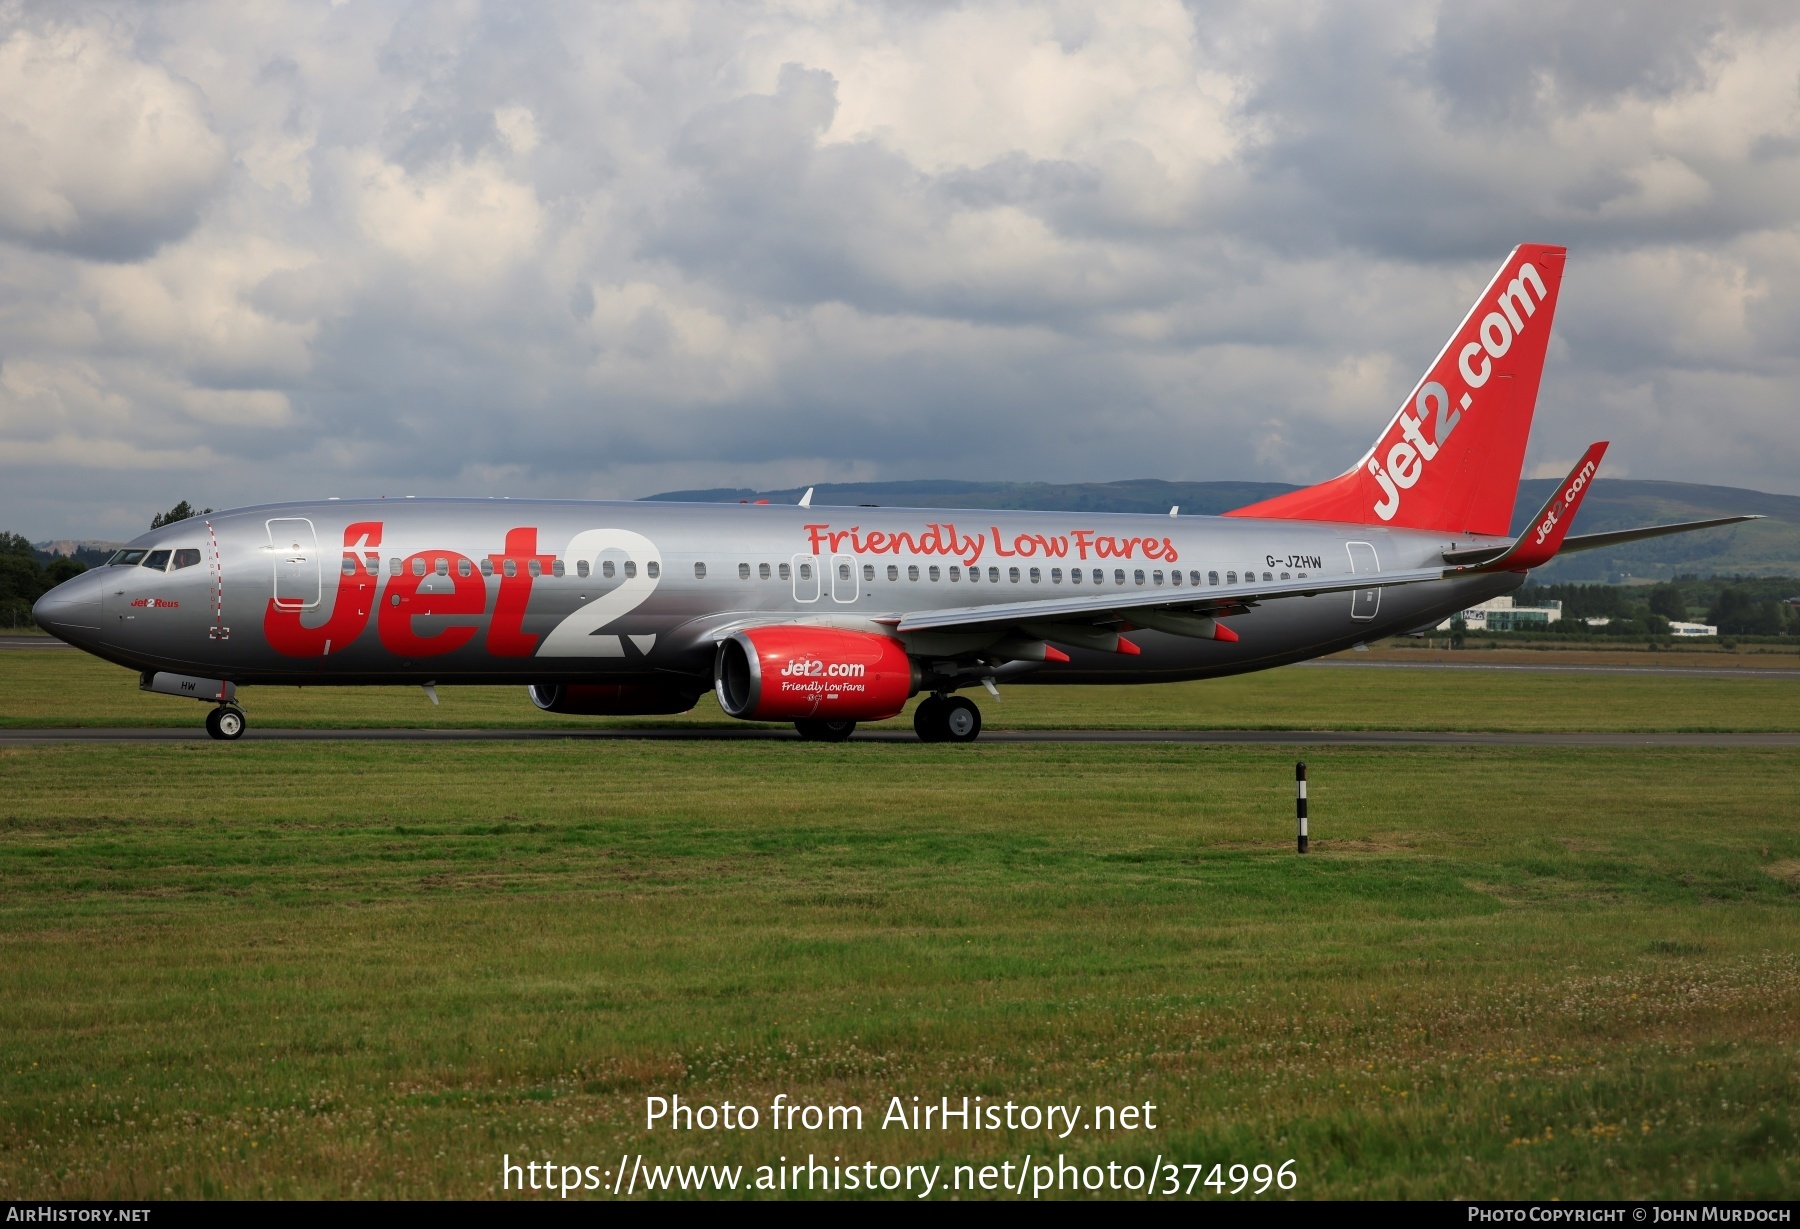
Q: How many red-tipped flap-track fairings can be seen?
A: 3